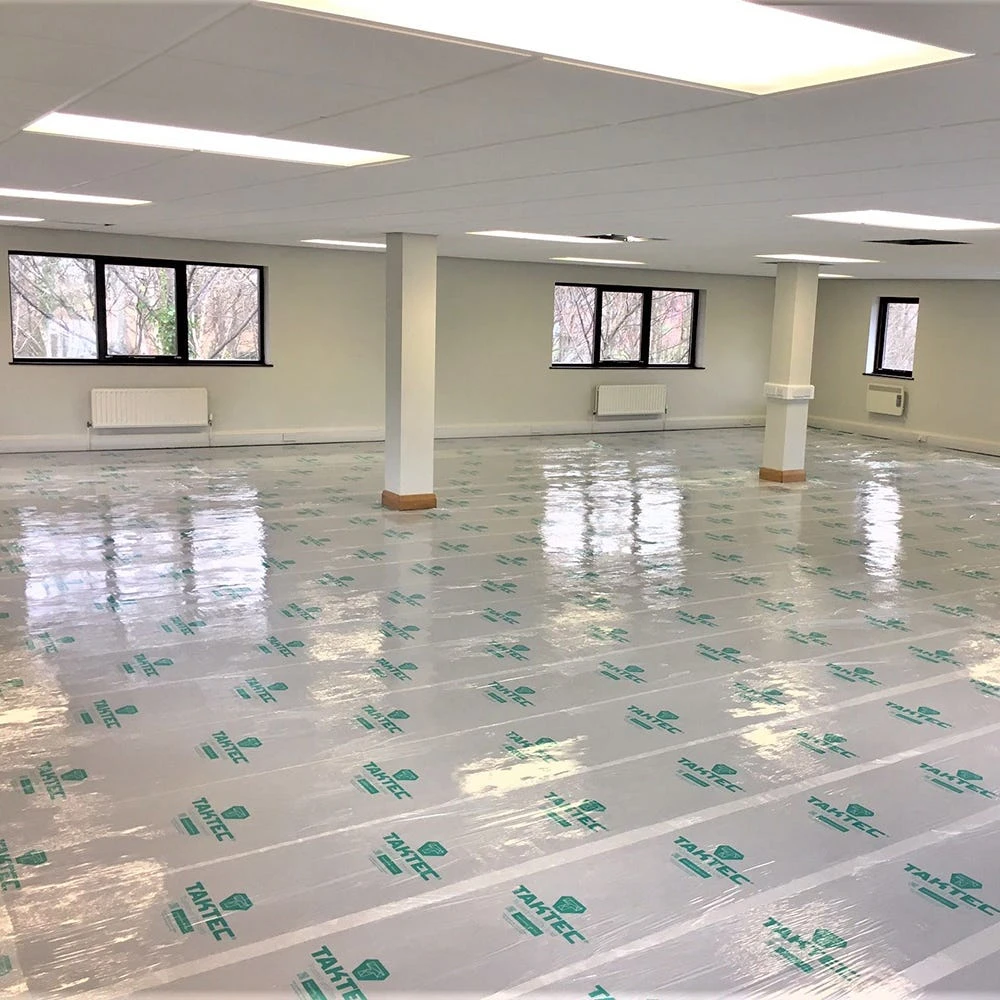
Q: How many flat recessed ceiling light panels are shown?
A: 10